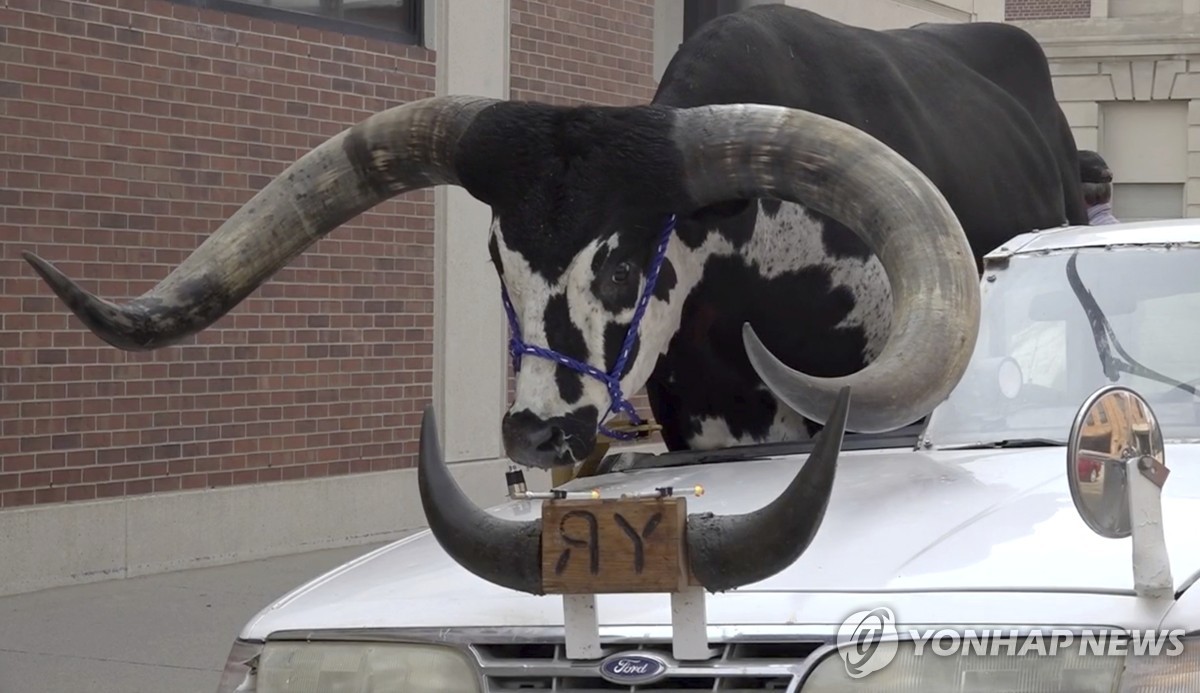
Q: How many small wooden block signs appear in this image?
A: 1